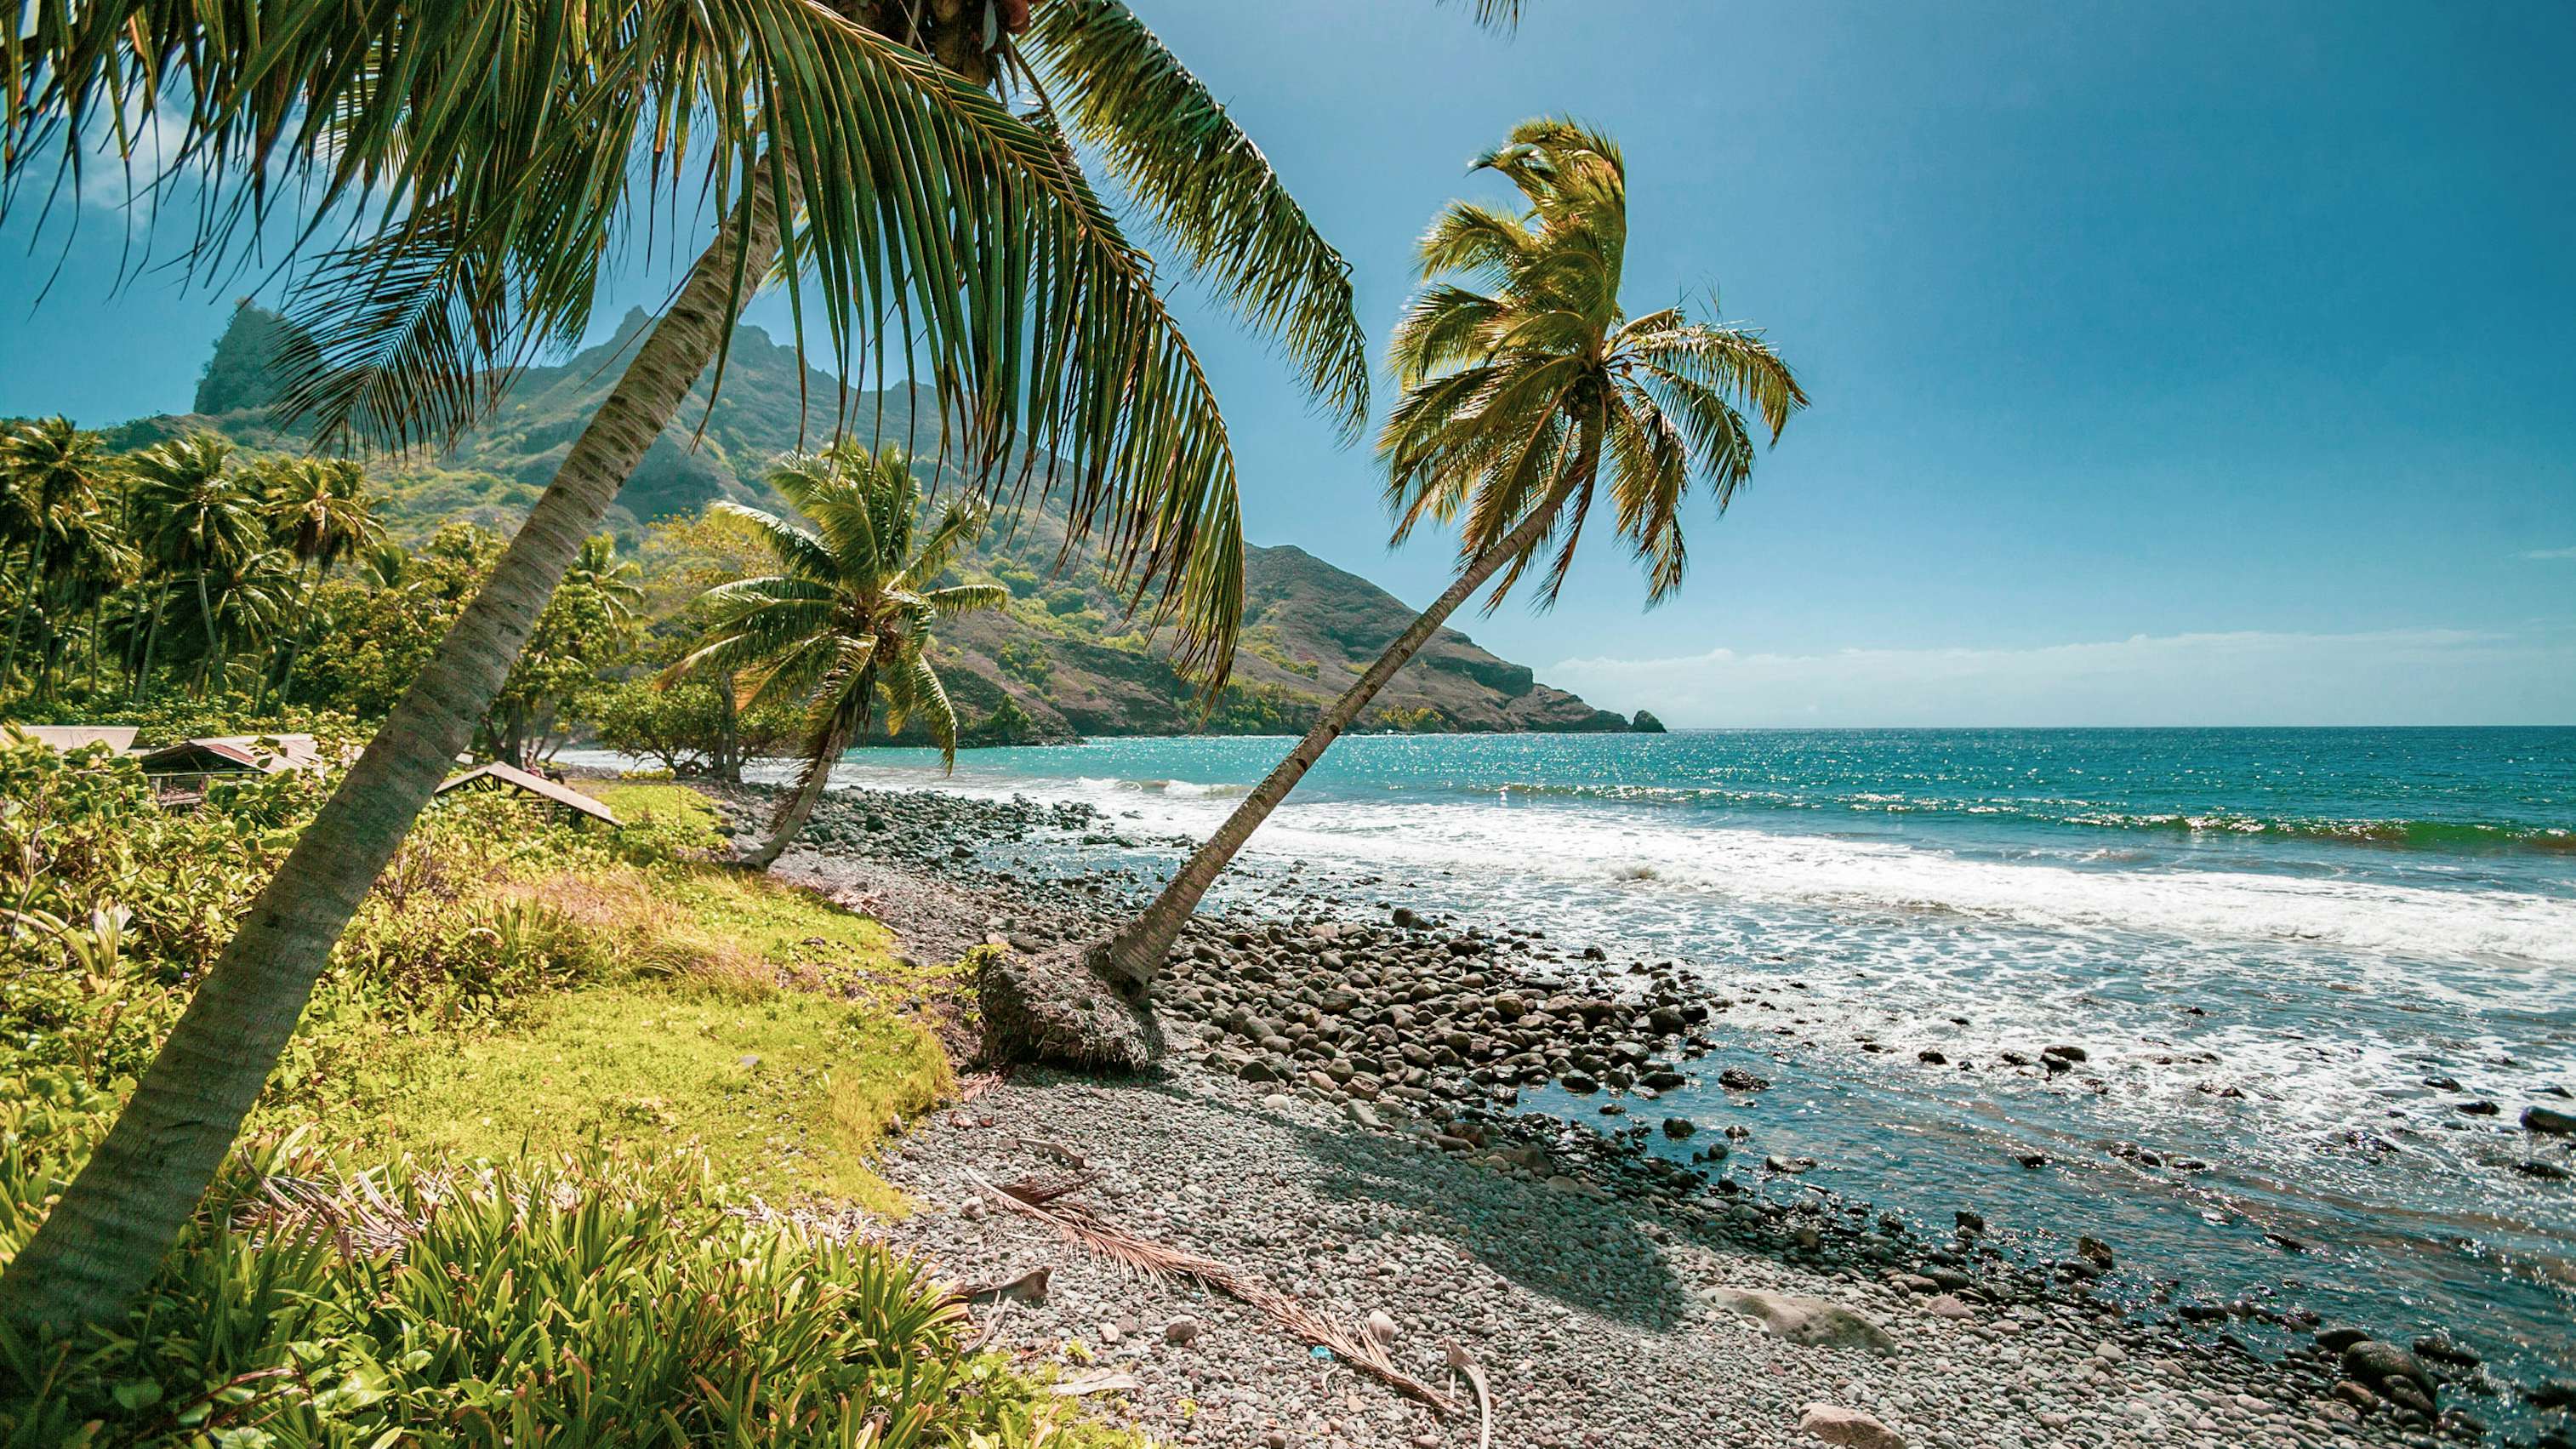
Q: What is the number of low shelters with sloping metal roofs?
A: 3